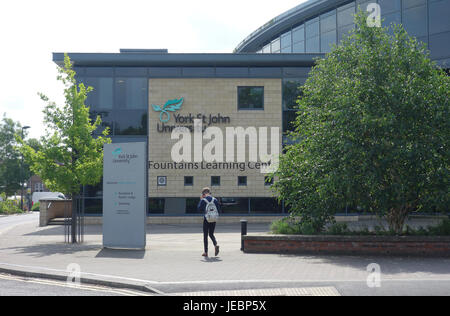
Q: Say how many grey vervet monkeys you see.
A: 0